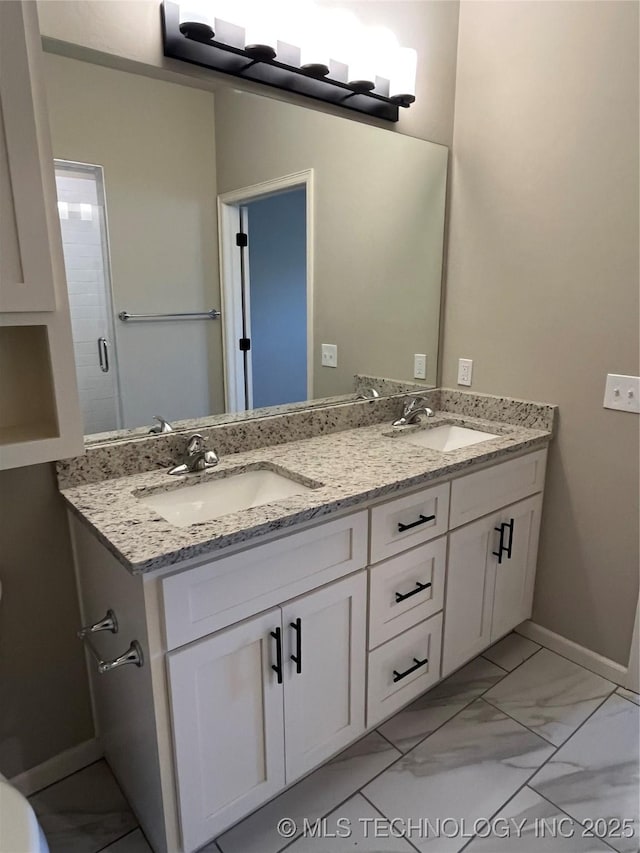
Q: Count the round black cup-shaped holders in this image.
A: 5